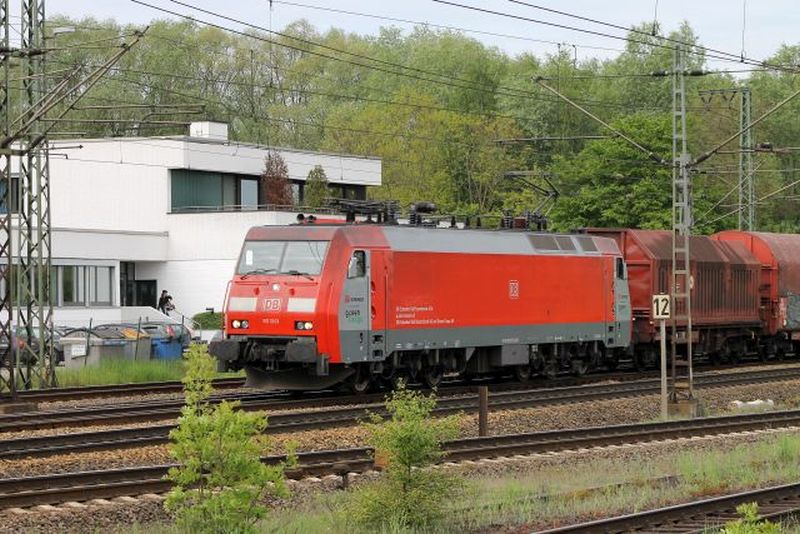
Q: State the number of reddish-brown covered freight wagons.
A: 2